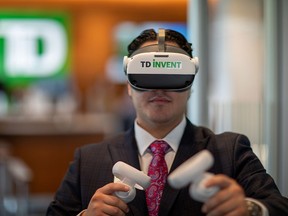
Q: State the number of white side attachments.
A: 2